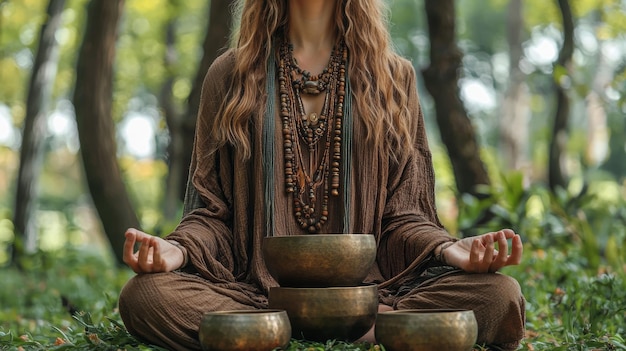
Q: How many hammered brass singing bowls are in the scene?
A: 4